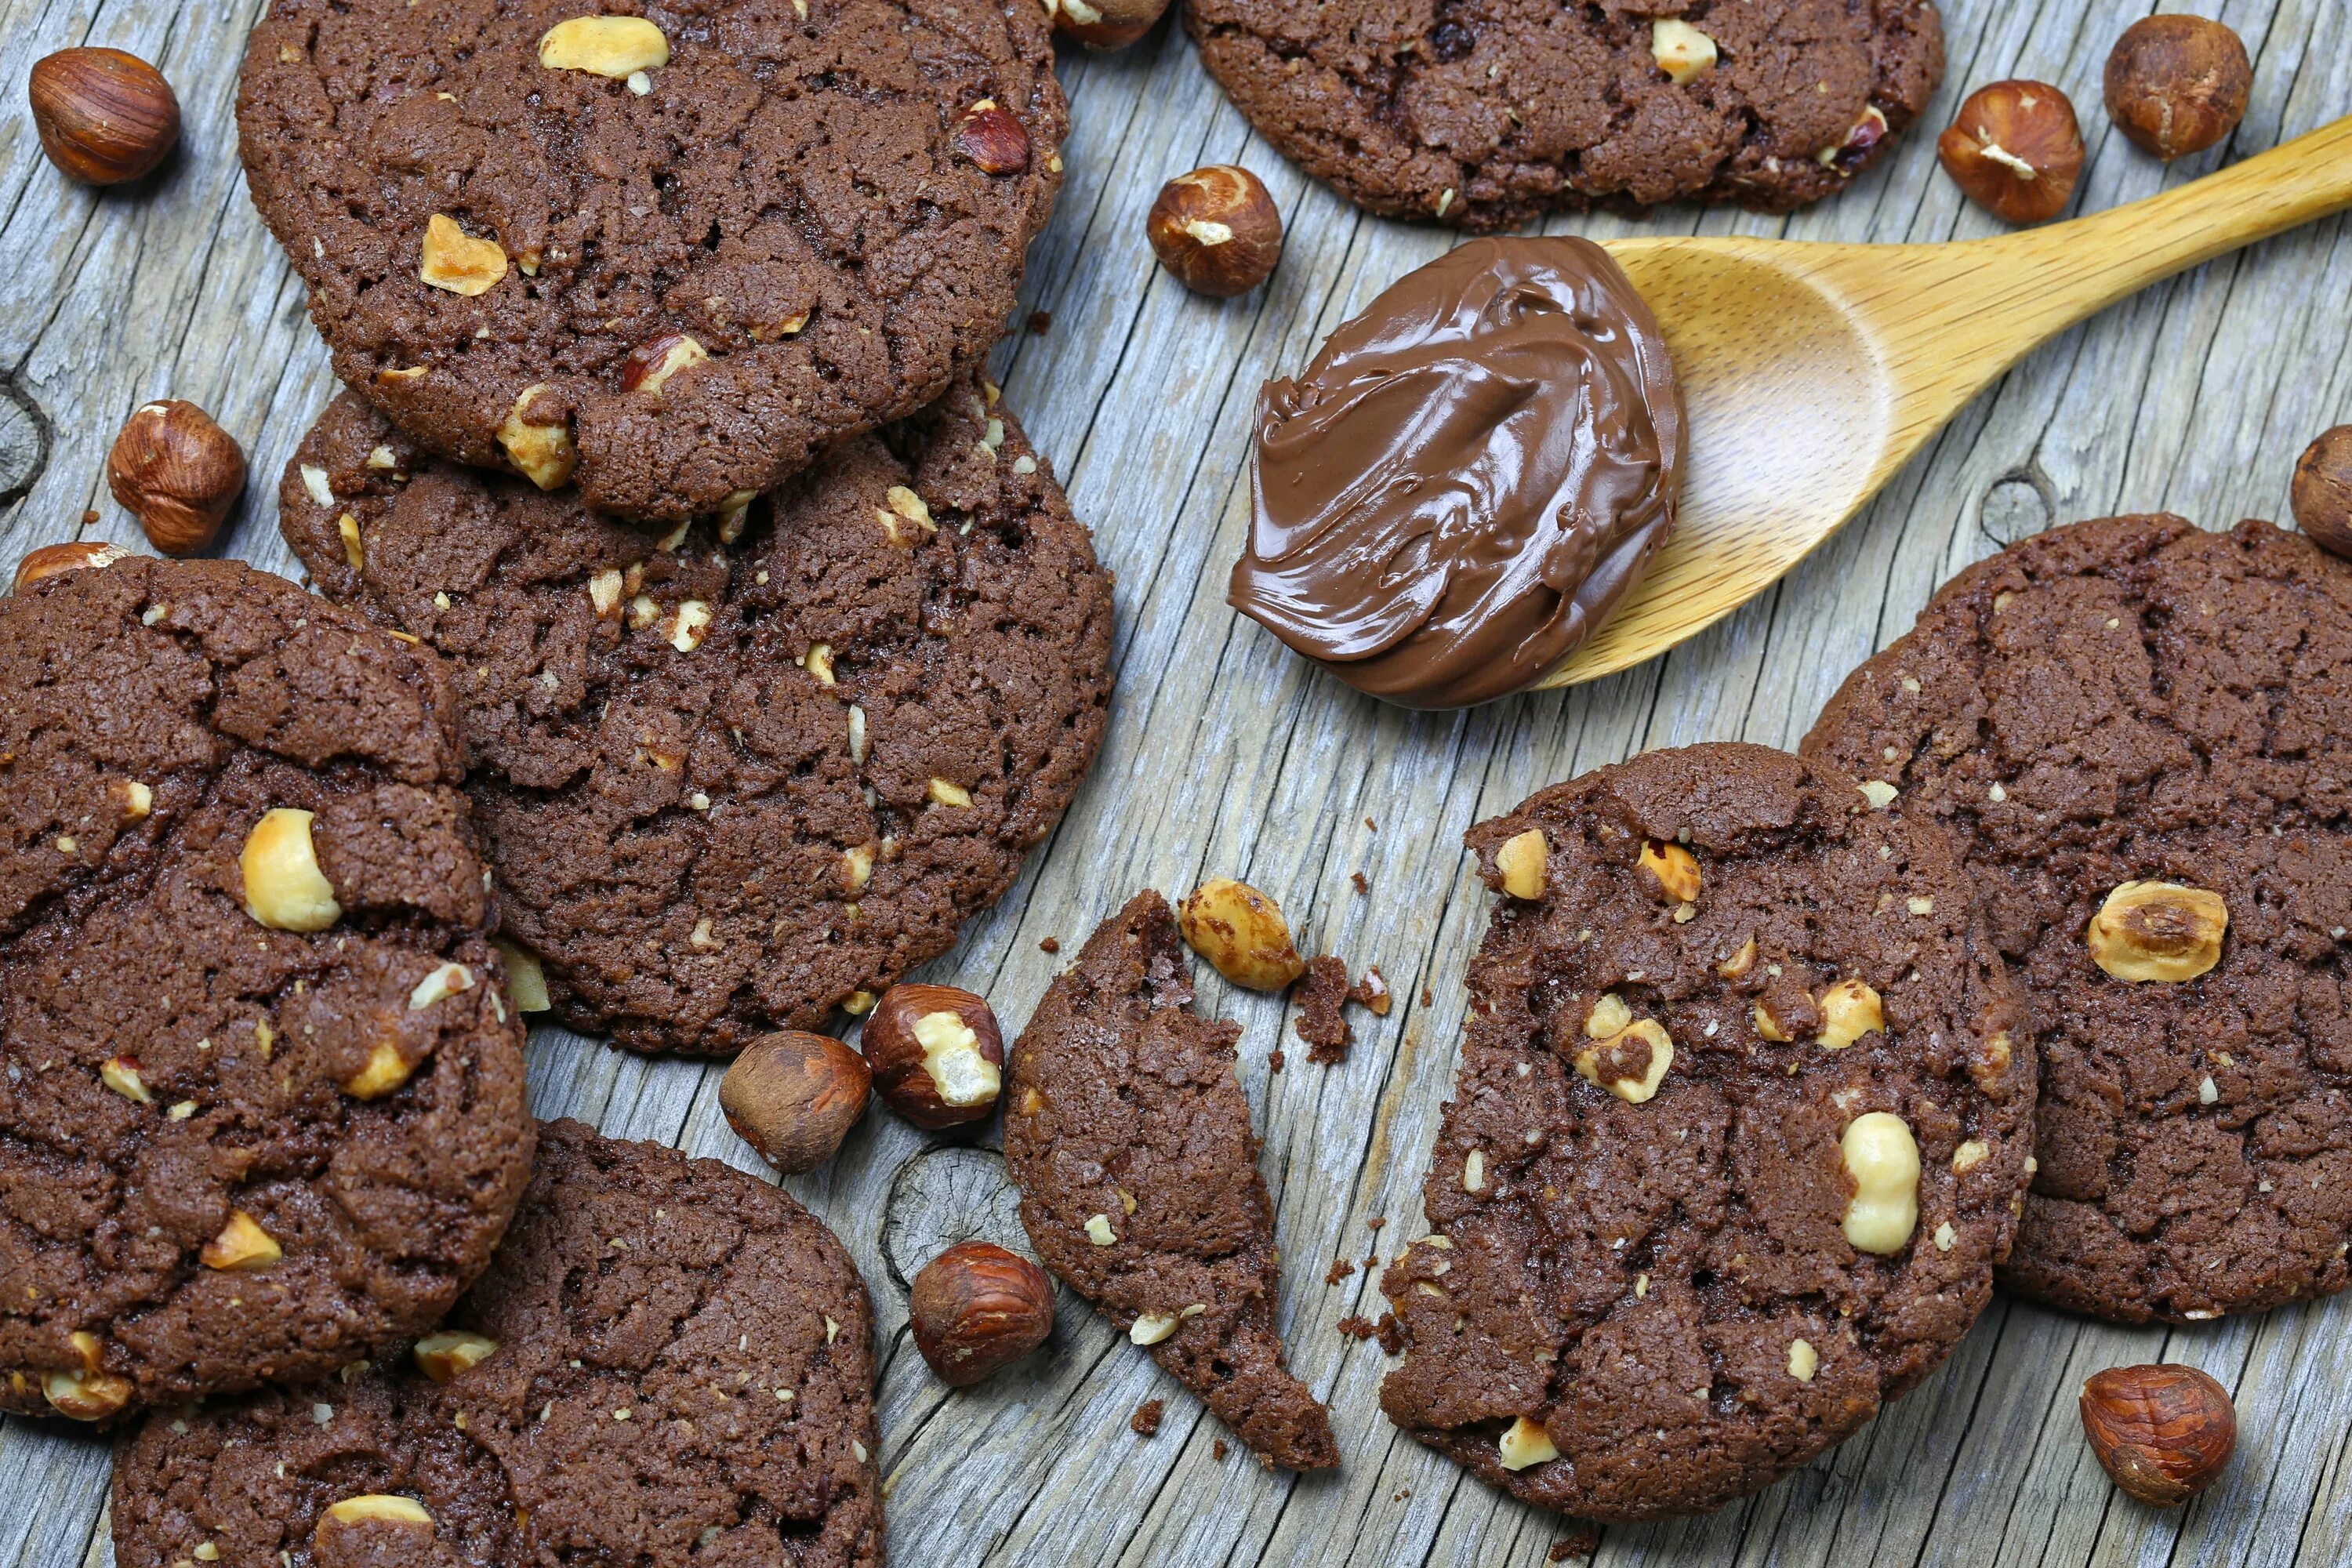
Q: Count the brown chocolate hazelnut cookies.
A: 7